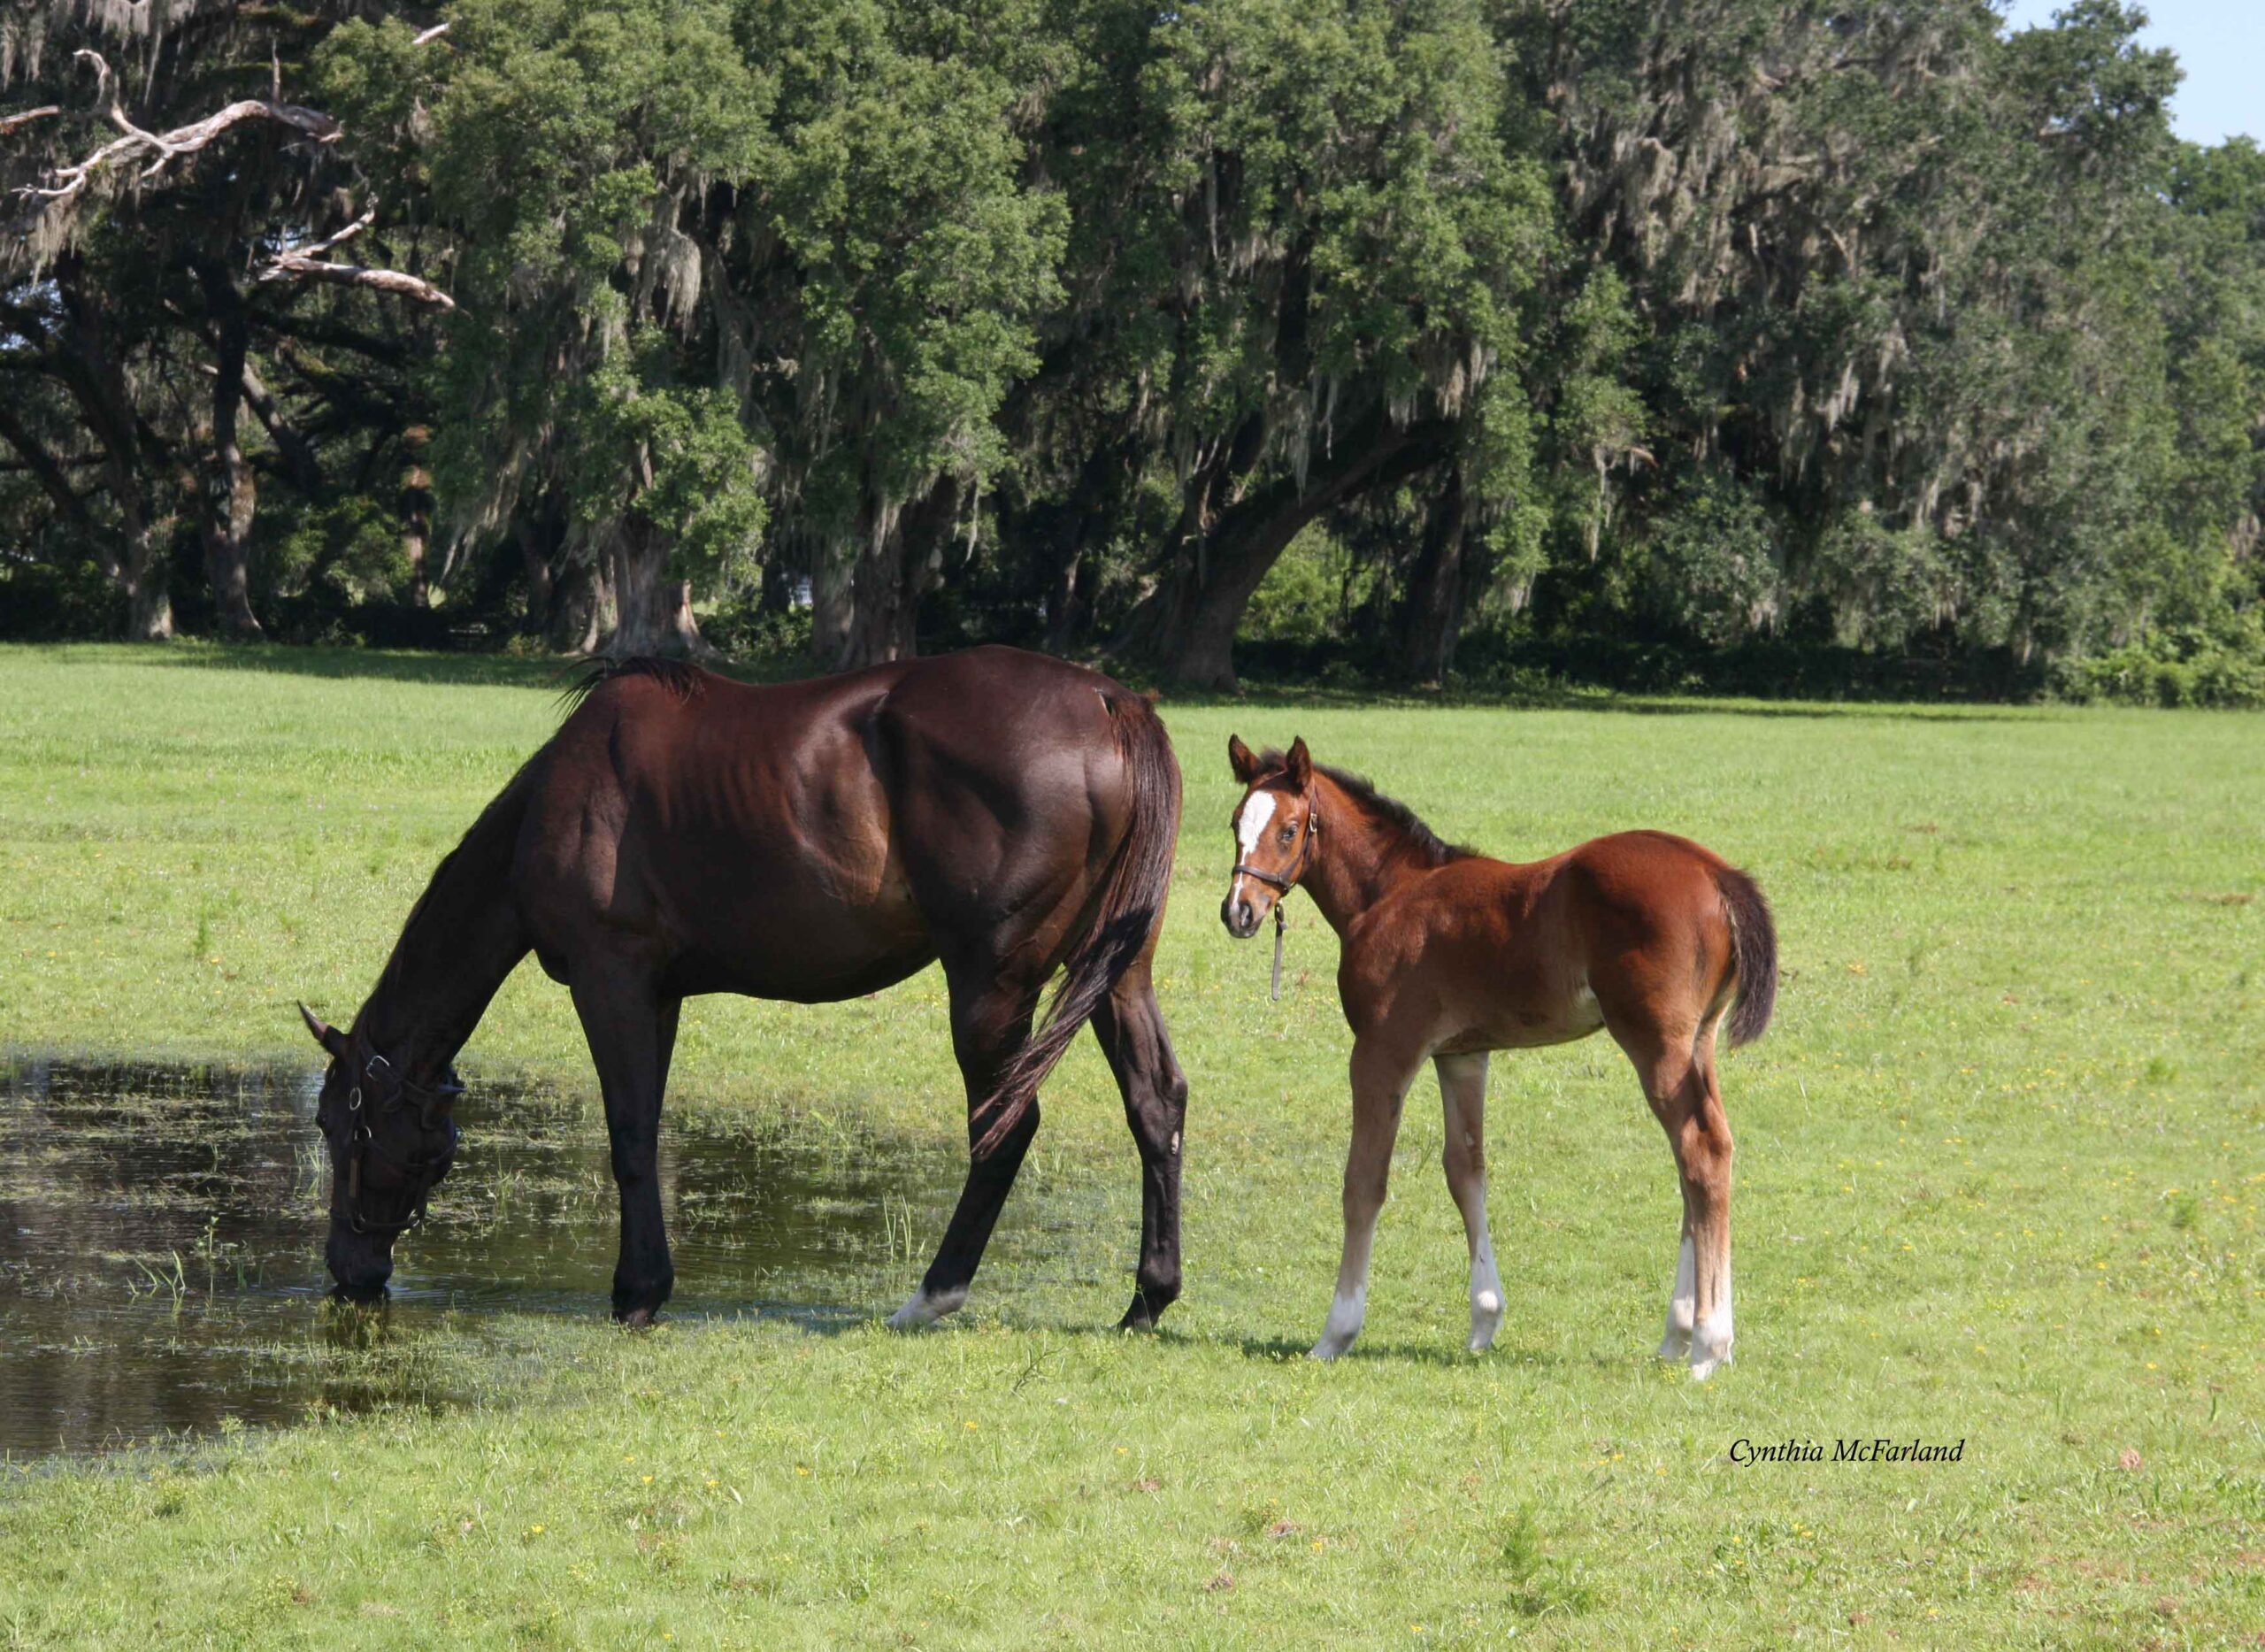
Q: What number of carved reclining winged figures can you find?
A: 0